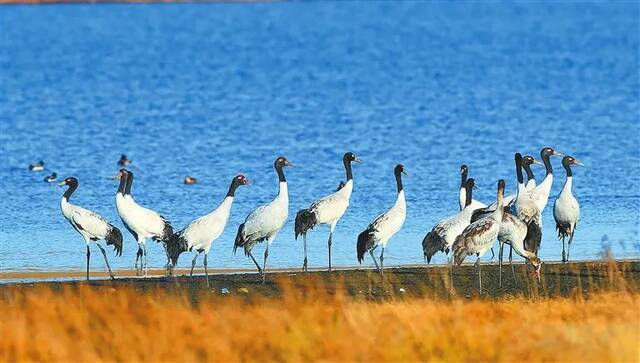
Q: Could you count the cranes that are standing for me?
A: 15